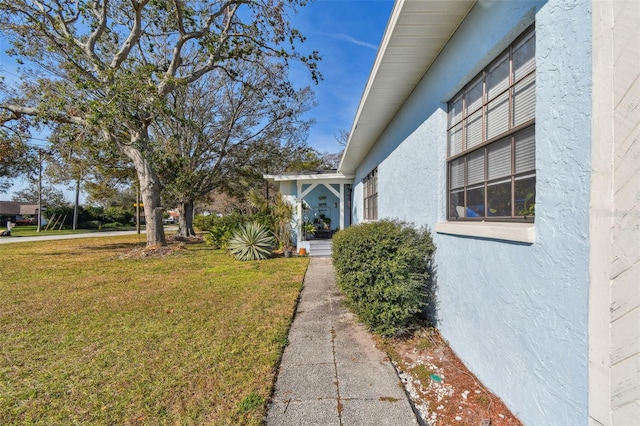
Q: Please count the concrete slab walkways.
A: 1